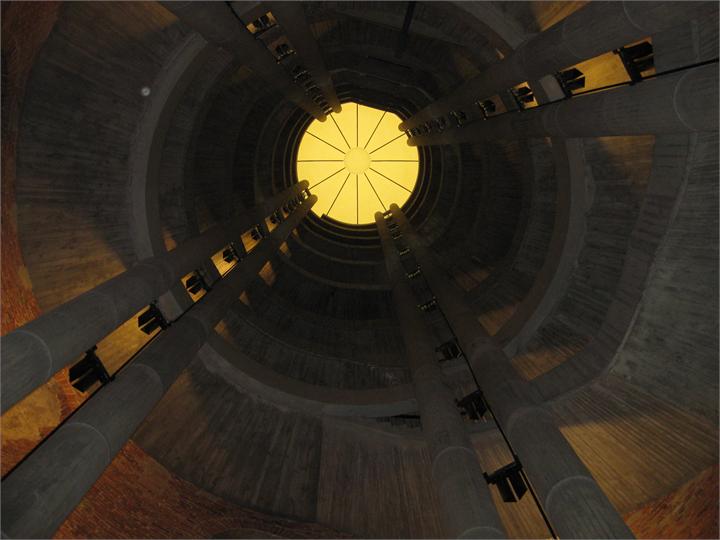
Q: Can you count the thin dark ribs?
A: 12